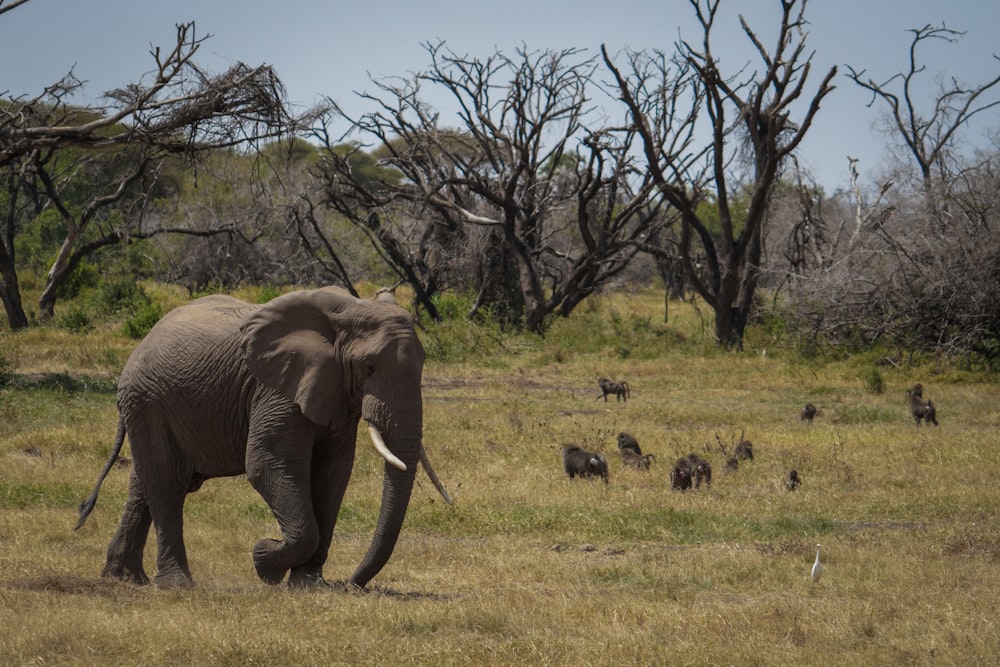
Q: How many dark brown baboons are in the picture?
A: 12